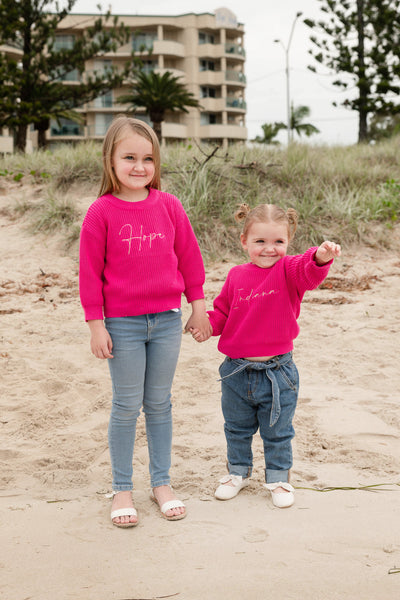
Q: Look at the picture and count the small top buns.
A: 2